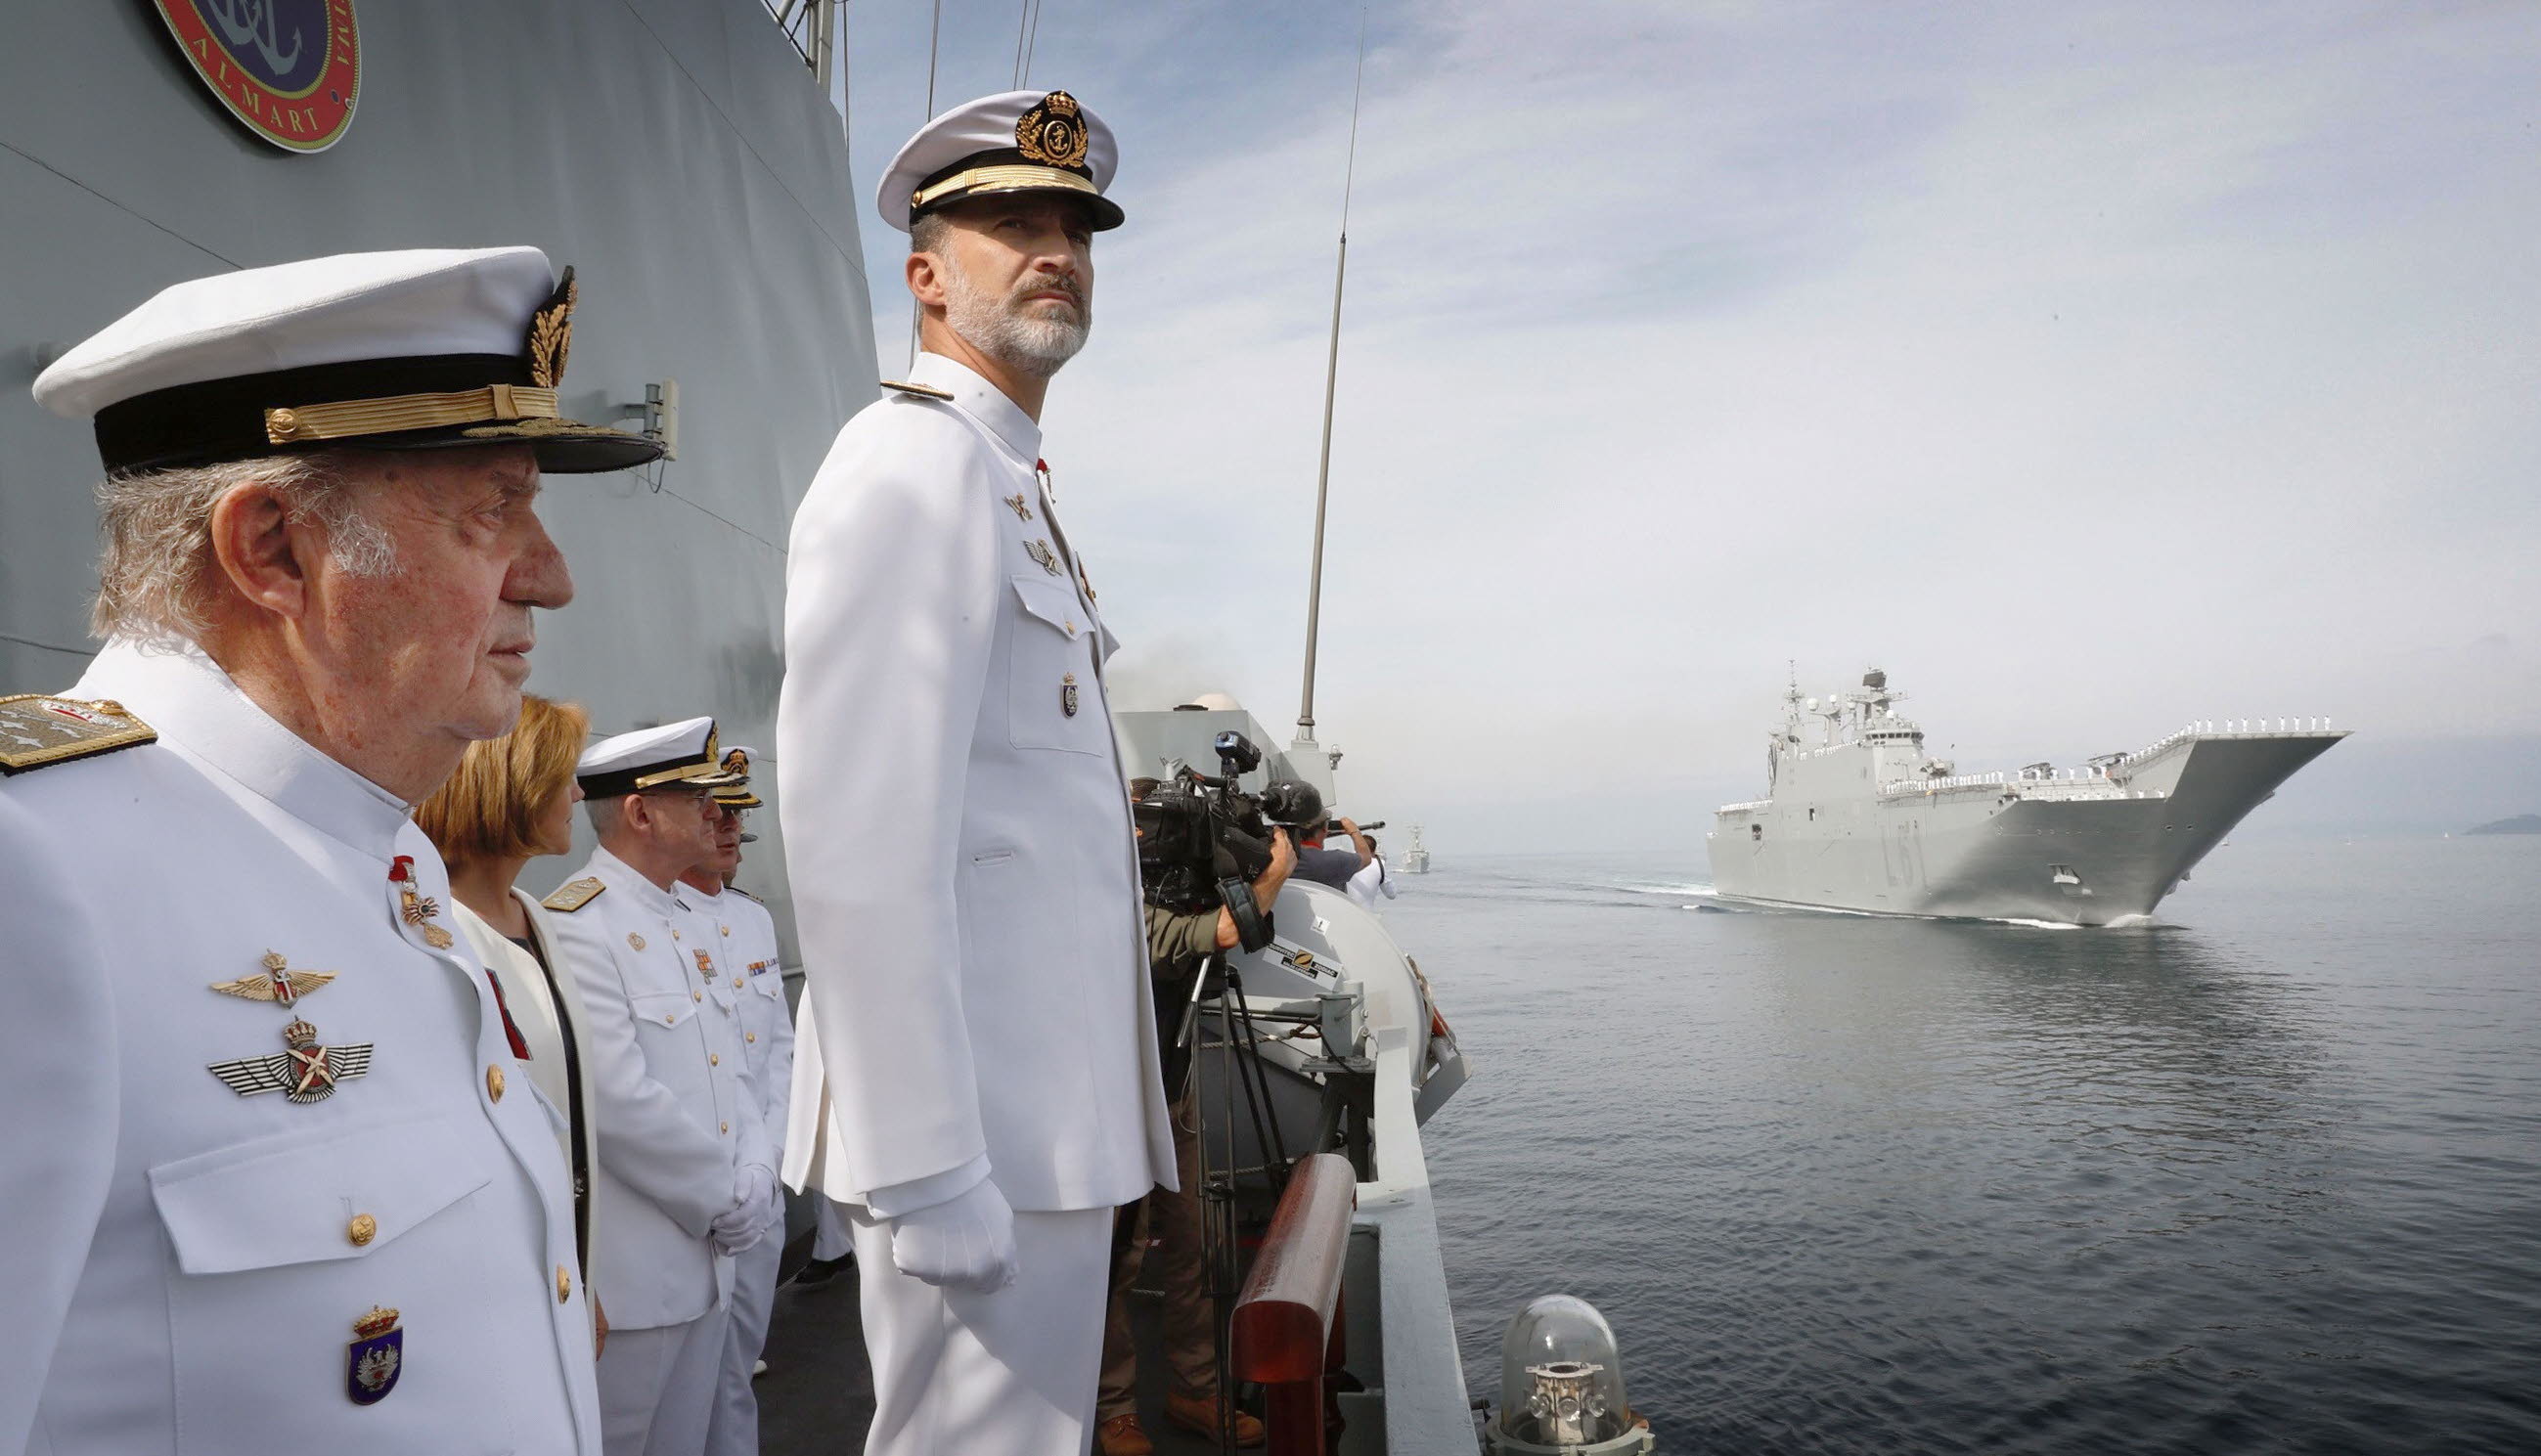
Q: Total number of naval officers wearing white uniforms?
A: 4